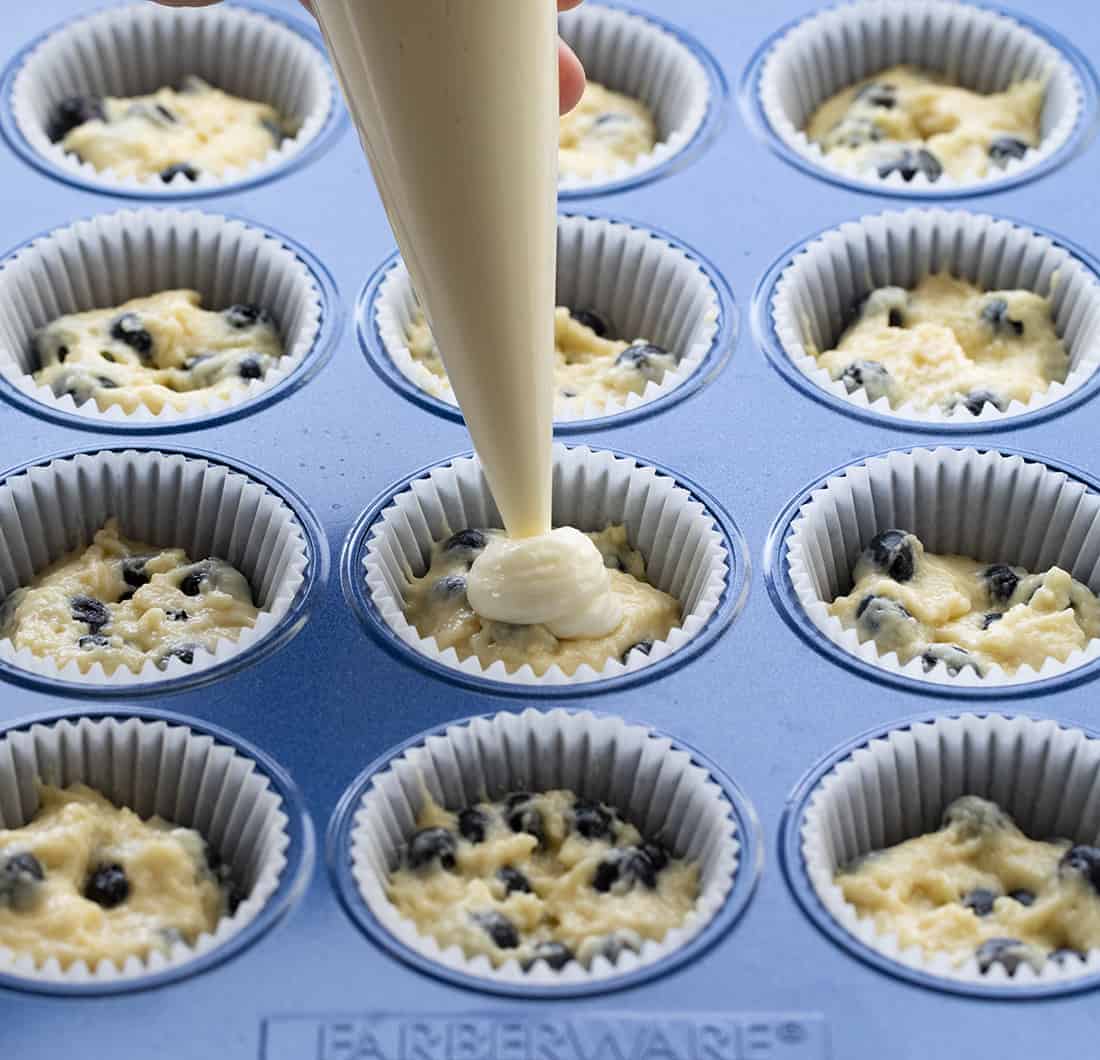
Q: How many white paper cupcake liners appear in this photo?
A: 12